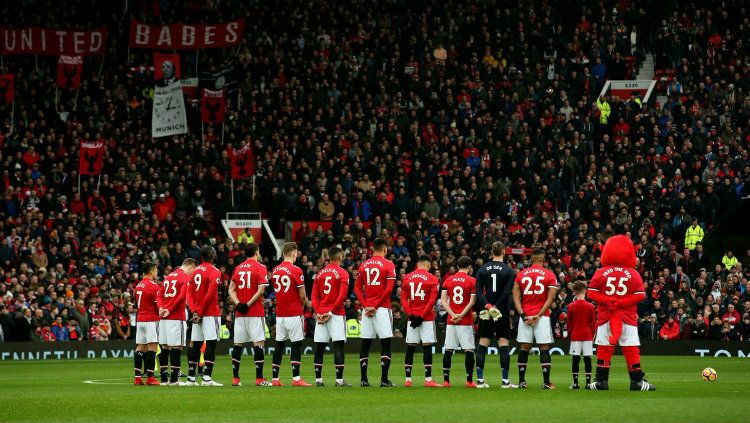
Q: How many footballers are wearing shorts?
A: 11